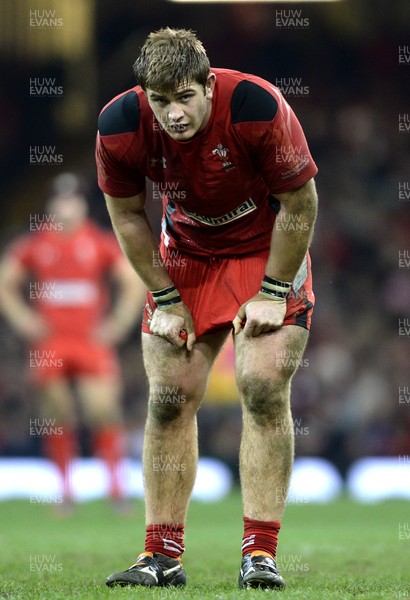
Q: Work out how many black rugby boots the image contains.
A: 2